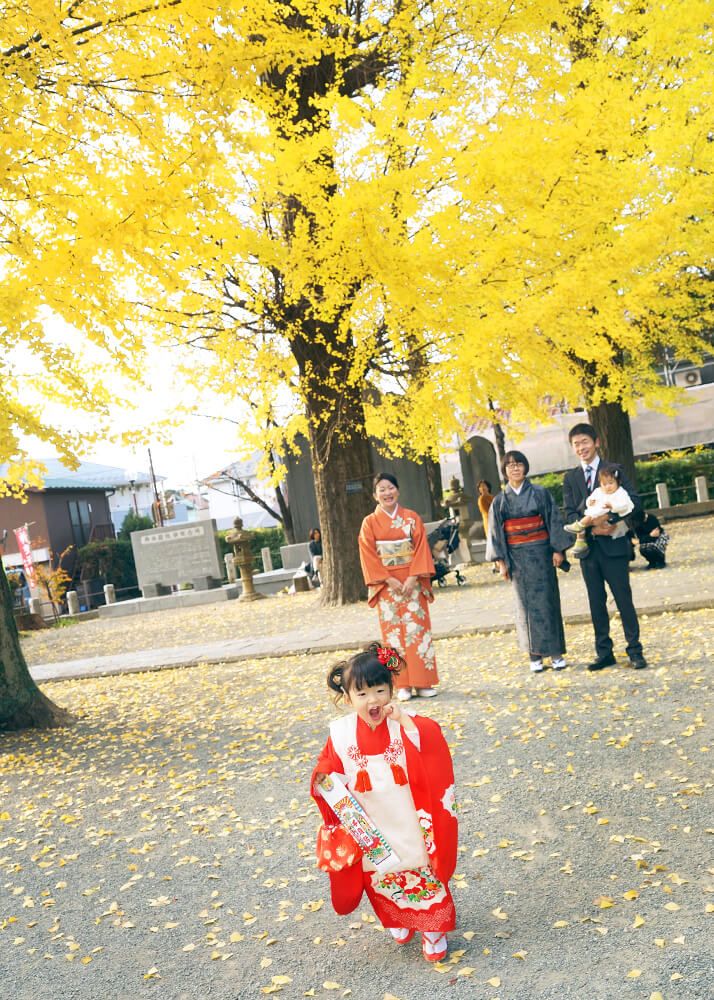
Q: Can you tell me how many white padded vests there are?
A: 1